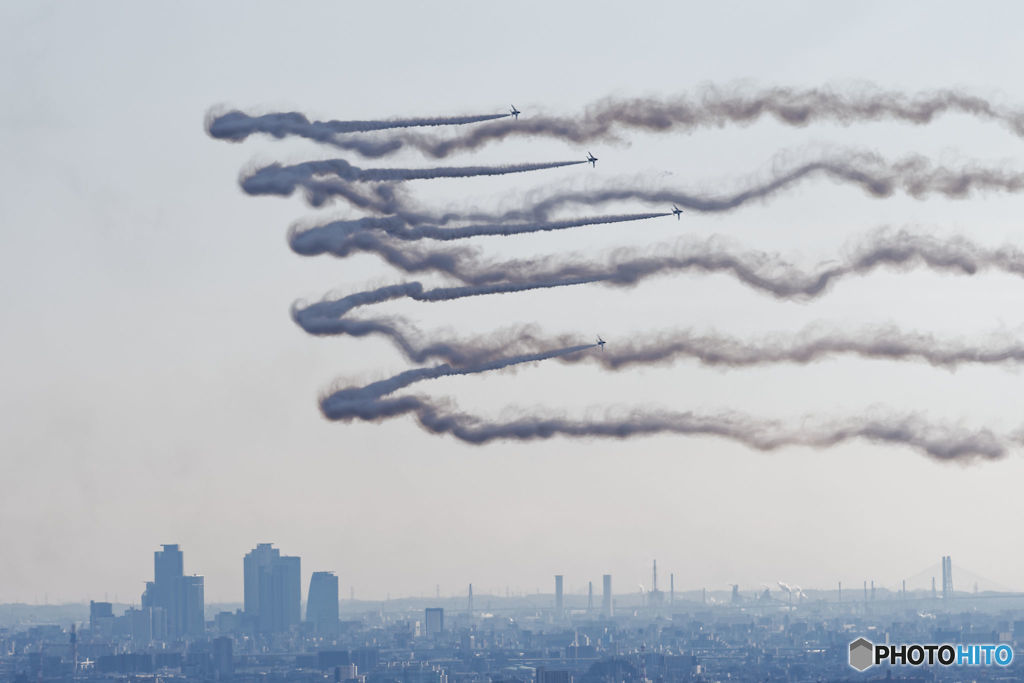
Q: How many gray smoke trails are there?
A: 5